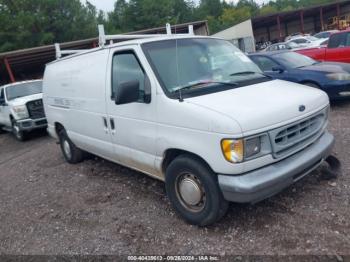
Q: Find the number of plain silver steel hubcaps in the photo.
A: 2